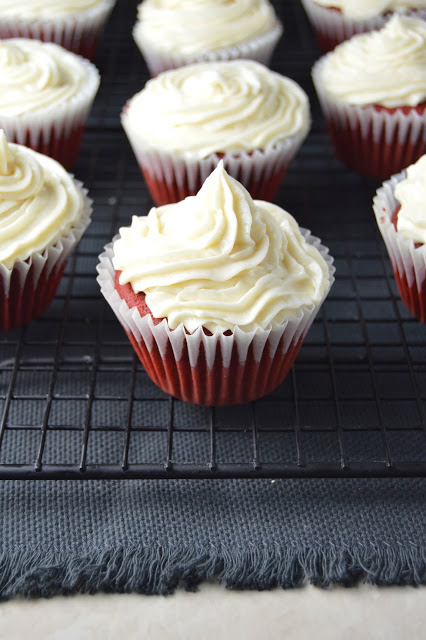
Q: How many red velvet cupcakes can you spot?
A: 9